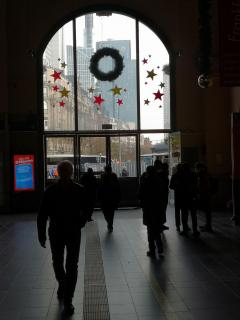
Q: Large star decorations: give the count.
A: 6